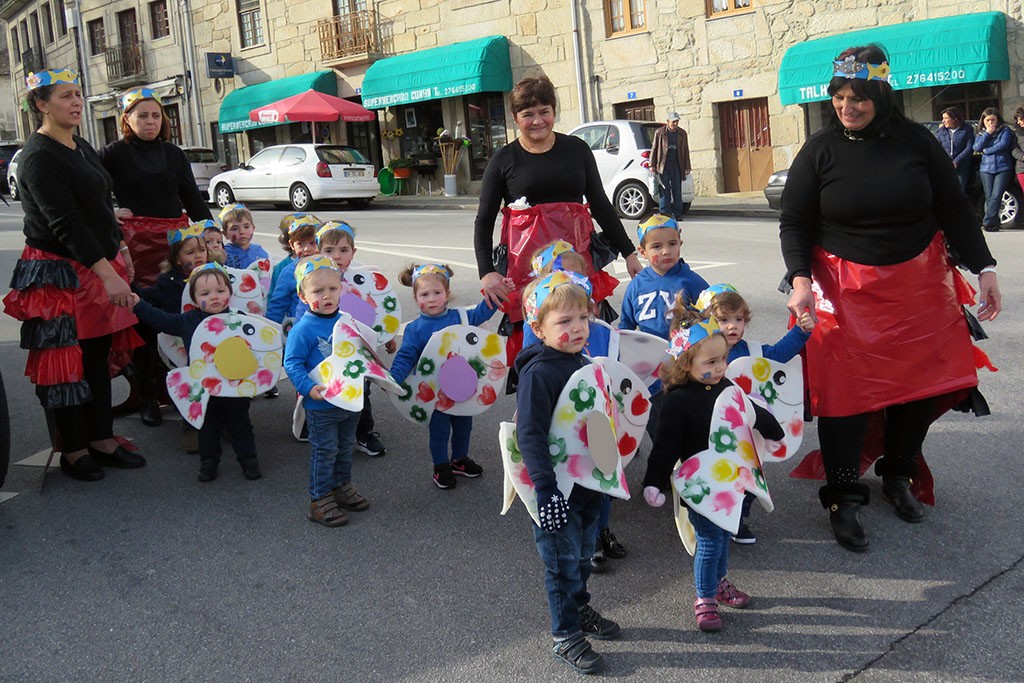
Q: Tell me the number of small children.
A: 14